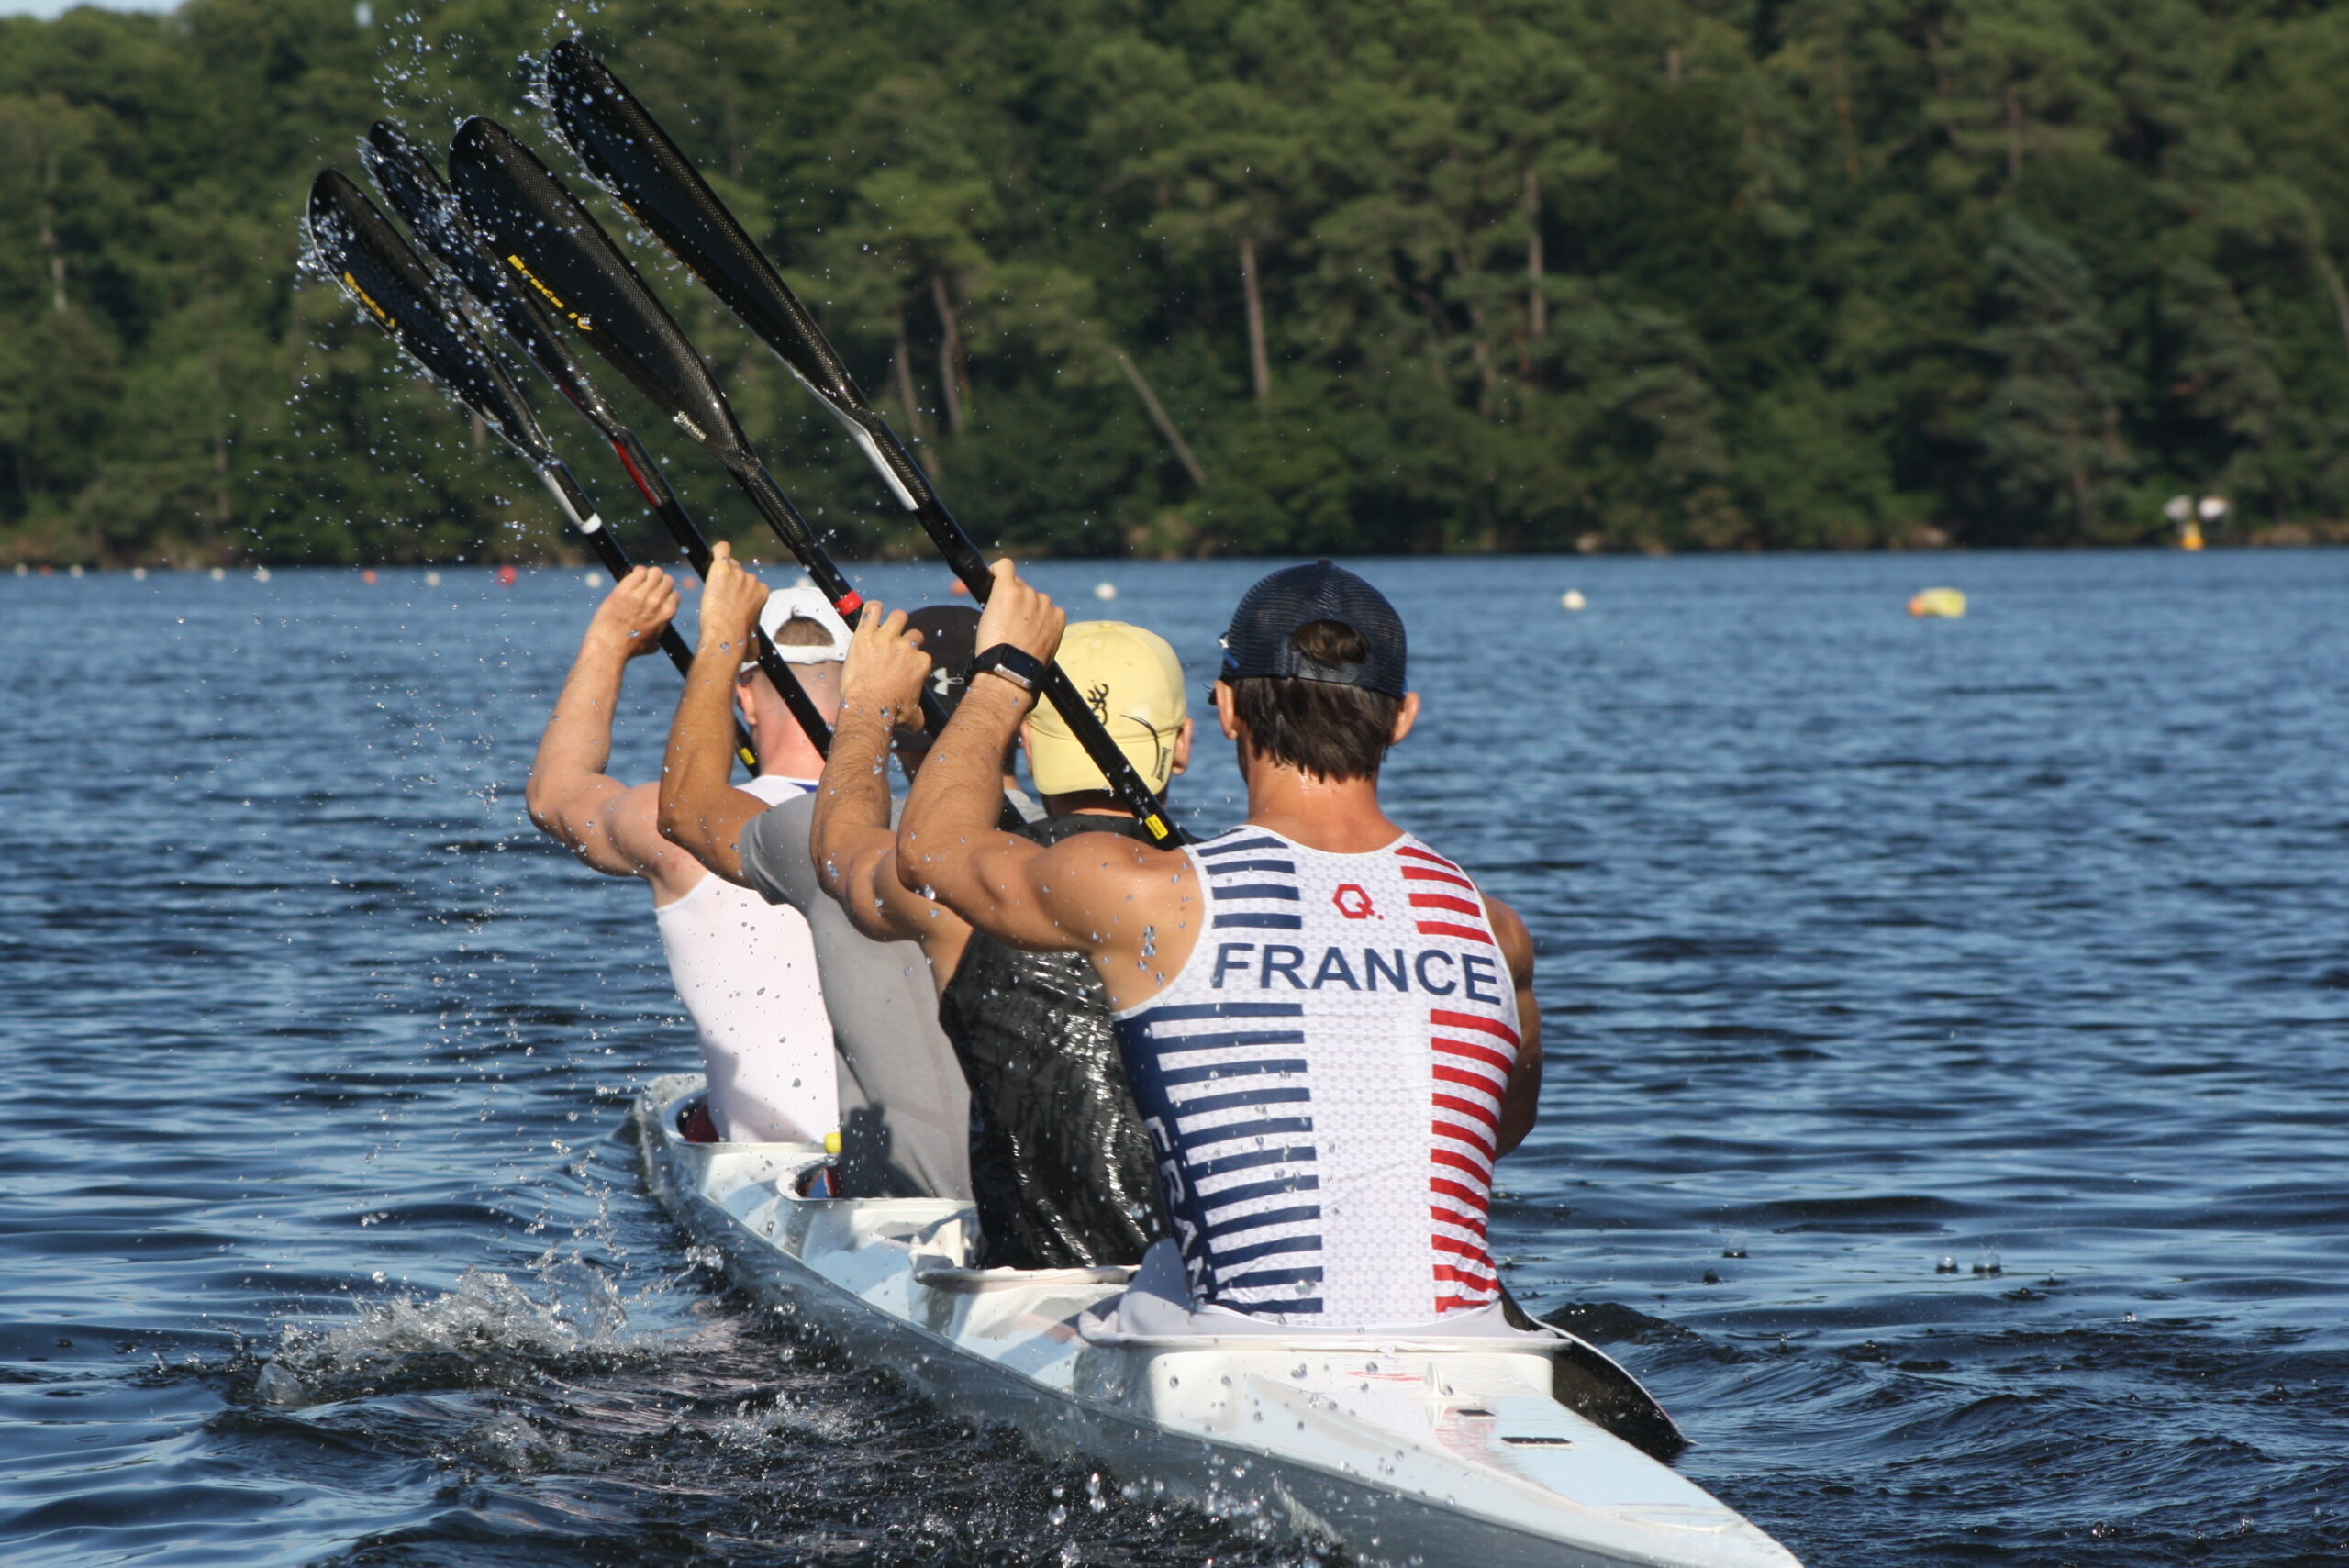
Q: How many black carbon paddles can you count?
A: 4